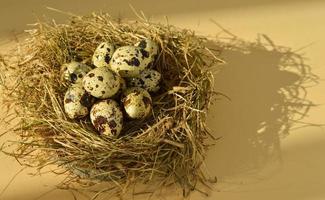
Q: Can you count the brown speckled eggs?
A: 9